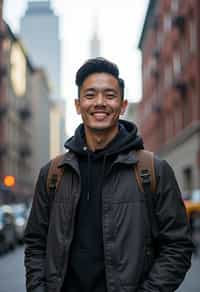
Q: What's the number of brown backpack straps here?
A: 2